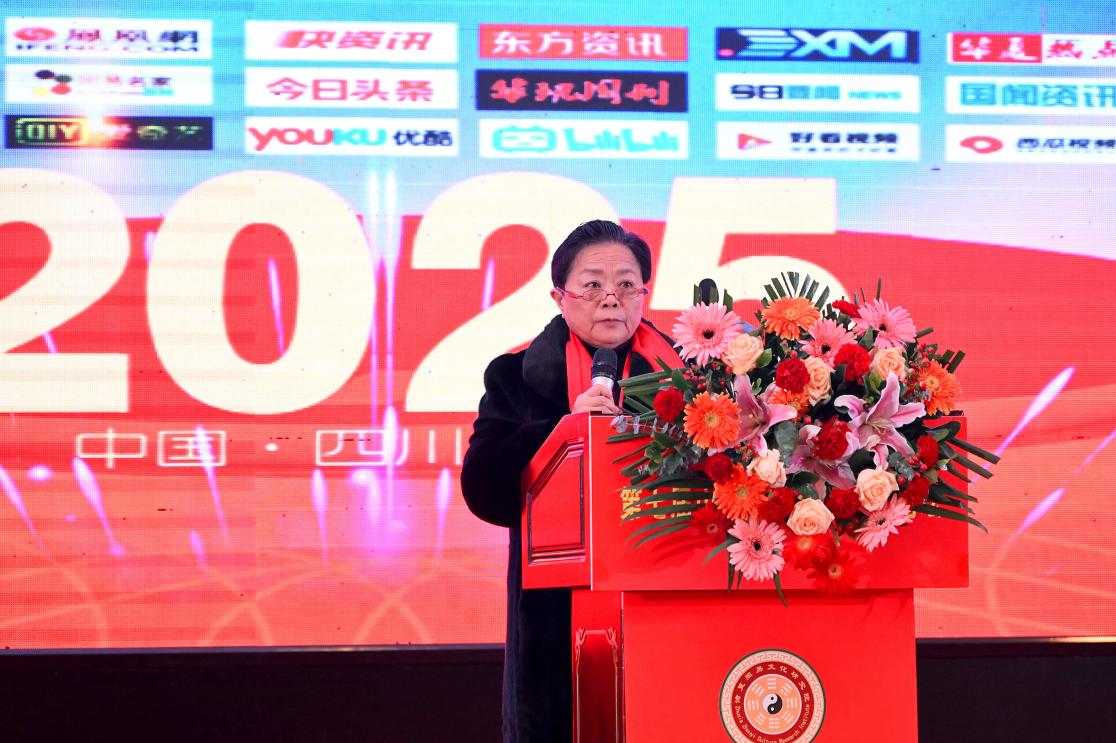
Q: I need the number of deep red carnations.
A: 10